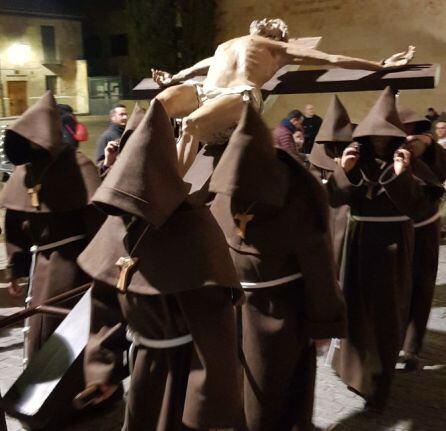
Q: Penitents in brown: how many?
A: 7